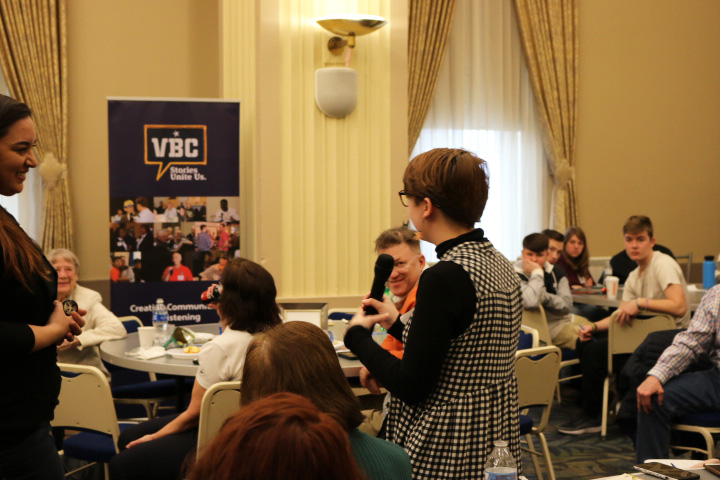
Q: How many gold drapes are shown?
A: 3